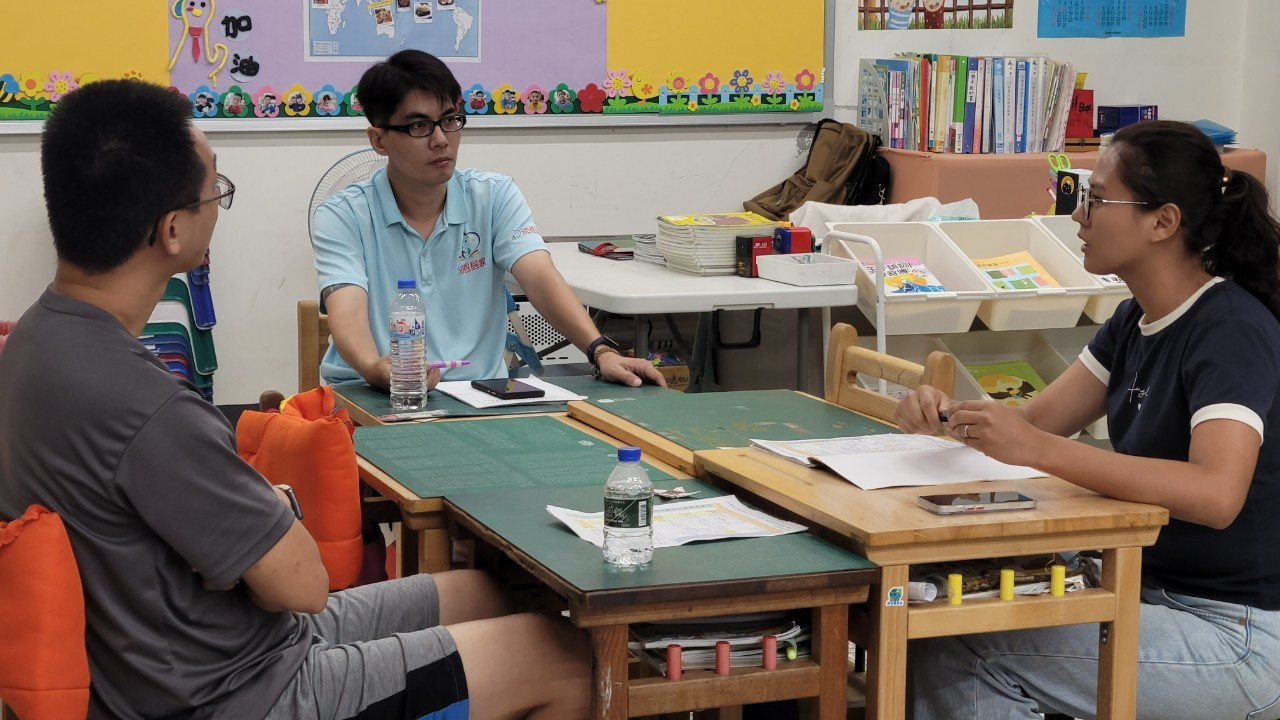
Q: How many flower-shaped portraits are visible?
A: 10